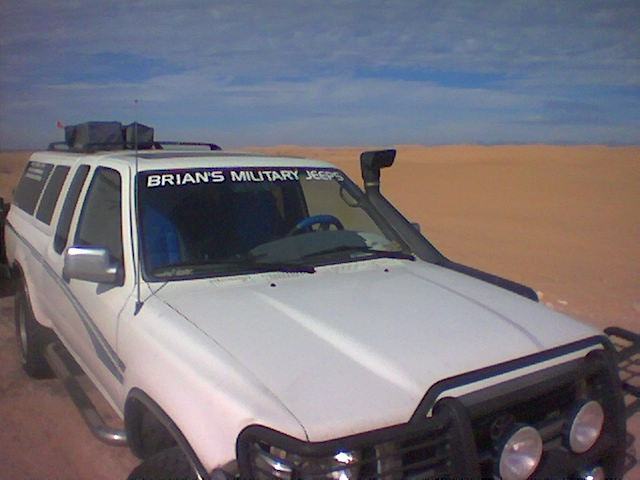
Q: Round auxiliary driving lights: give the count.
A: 2